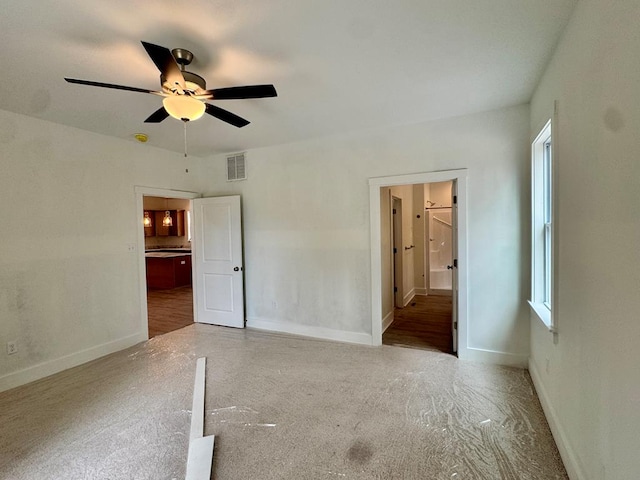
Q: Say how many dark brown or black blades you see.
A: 5